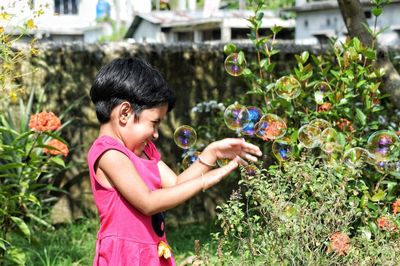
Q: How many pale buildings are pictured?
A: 3